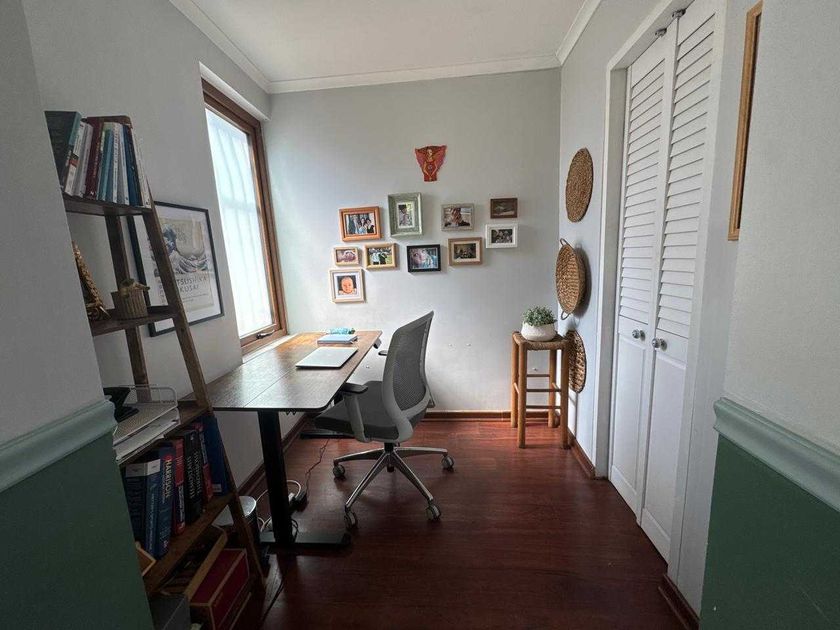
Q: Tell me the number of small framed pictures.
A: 10